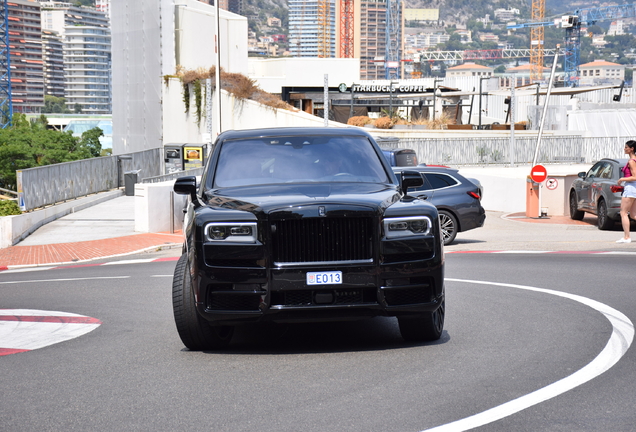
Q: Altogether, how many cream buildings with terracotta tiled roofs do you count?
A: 3